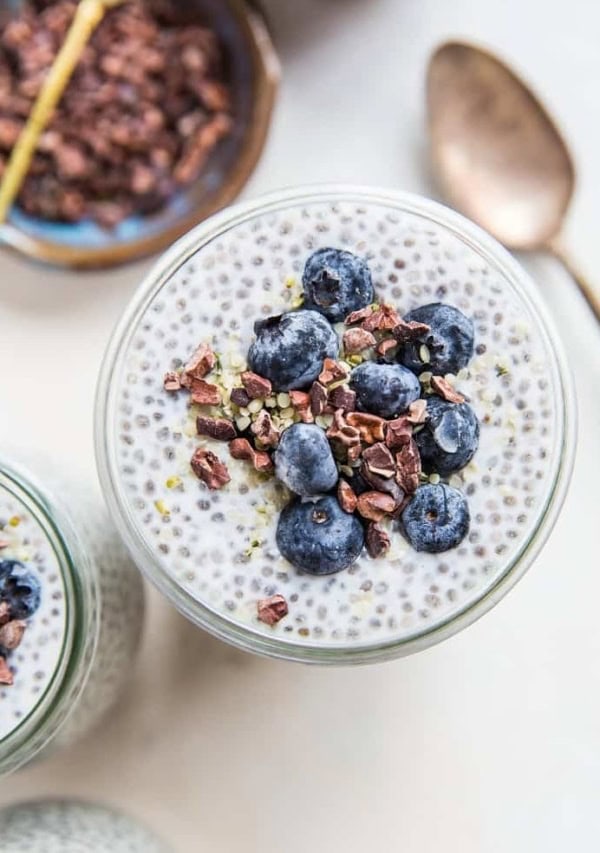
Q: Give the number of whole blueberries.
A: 8